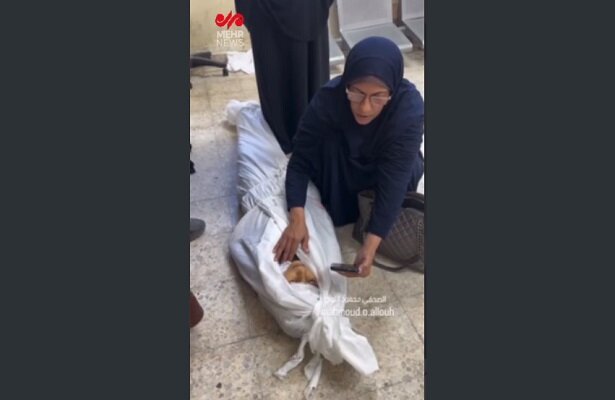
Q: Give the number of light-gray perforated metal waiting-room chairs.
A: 3